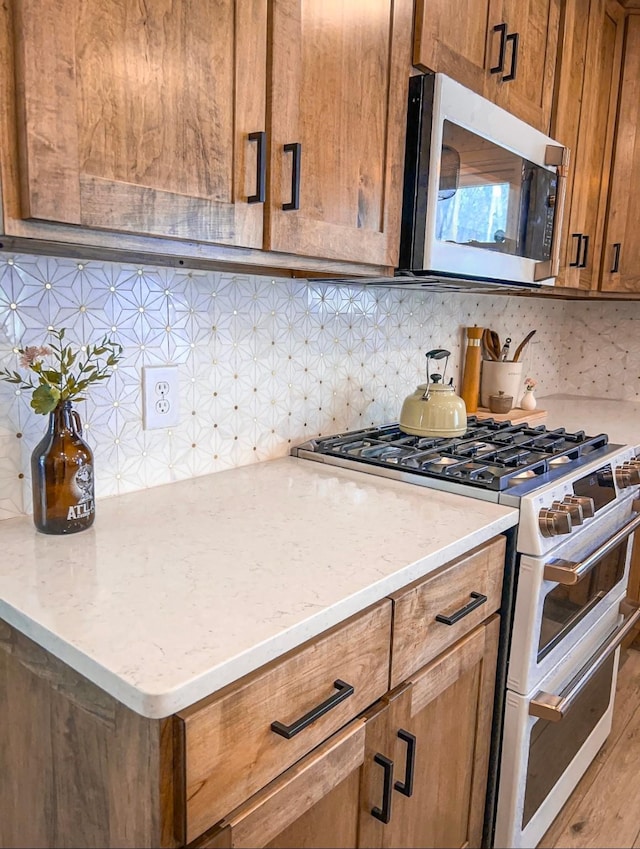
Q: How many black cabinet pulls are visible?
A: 11